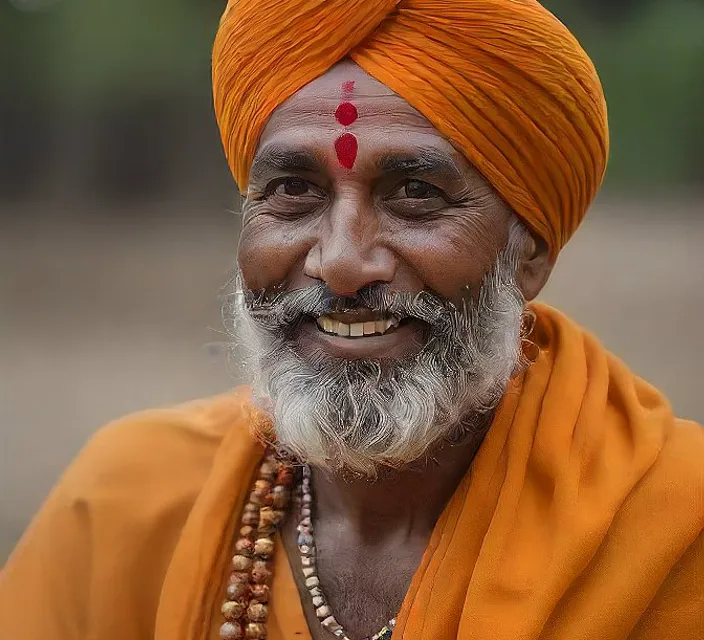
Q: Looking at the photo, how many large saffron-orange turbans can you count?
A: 1